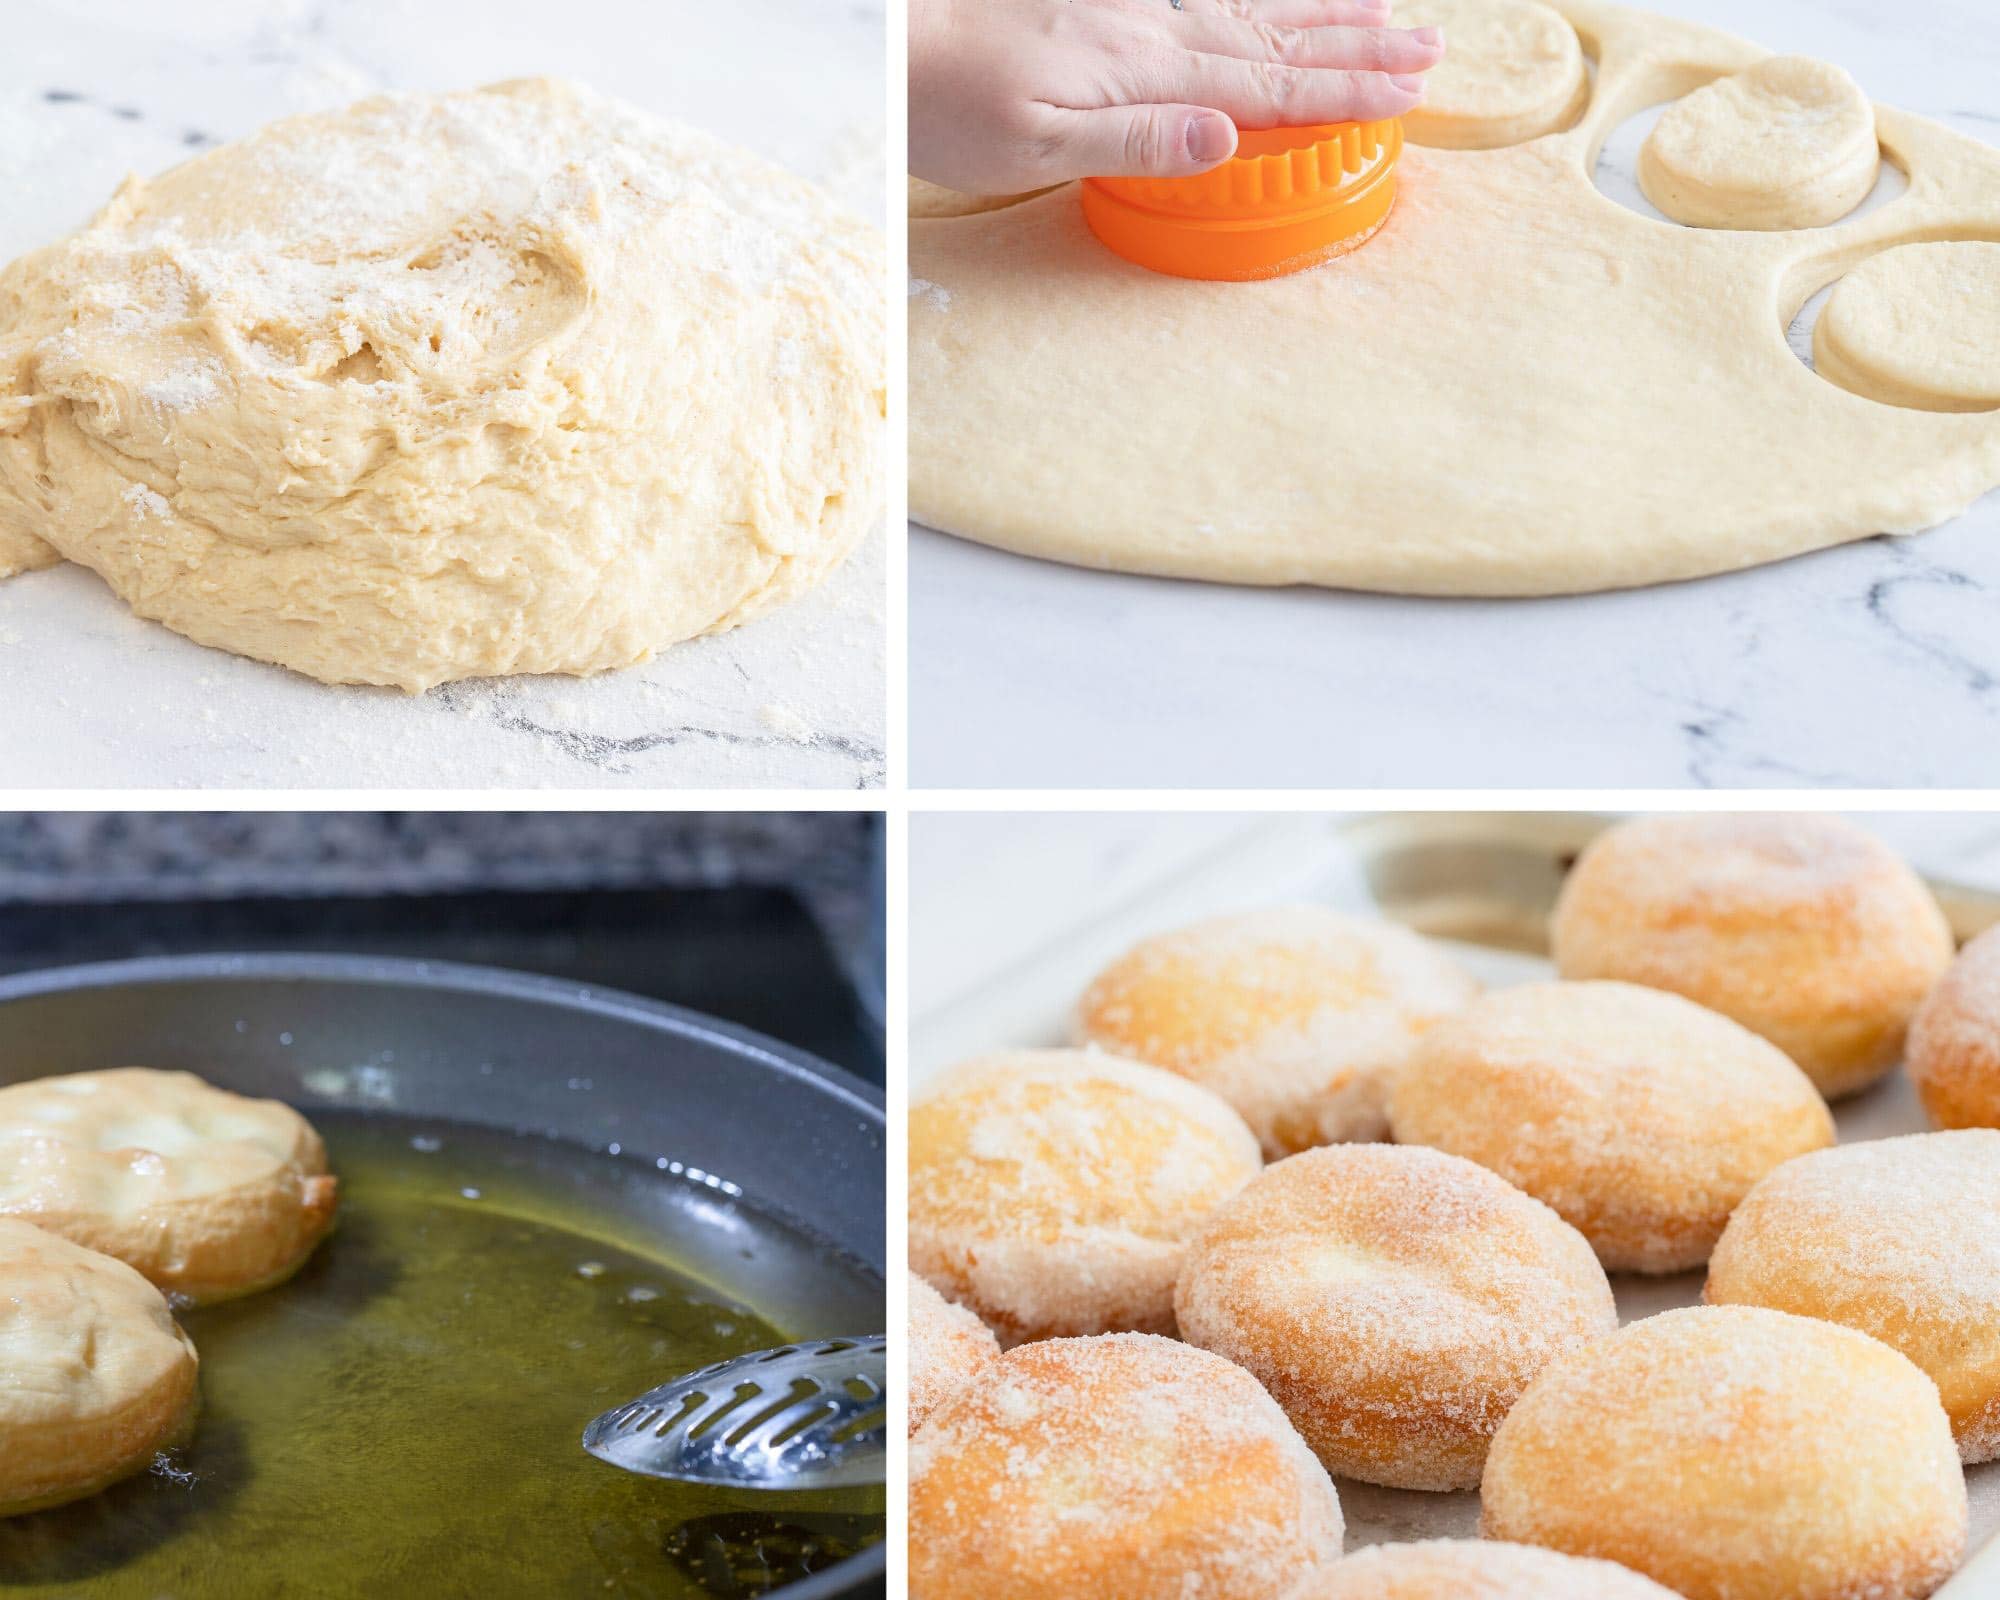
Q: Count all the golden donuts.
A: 11